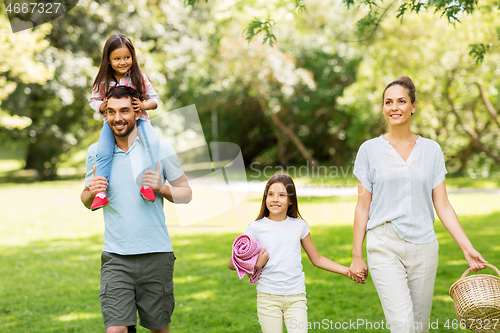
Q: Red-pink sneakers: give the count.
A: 2